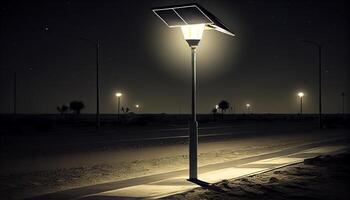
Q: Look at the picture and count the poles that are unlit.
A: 4